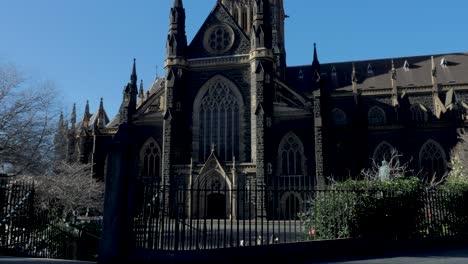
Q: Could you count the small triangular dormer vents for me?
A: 5